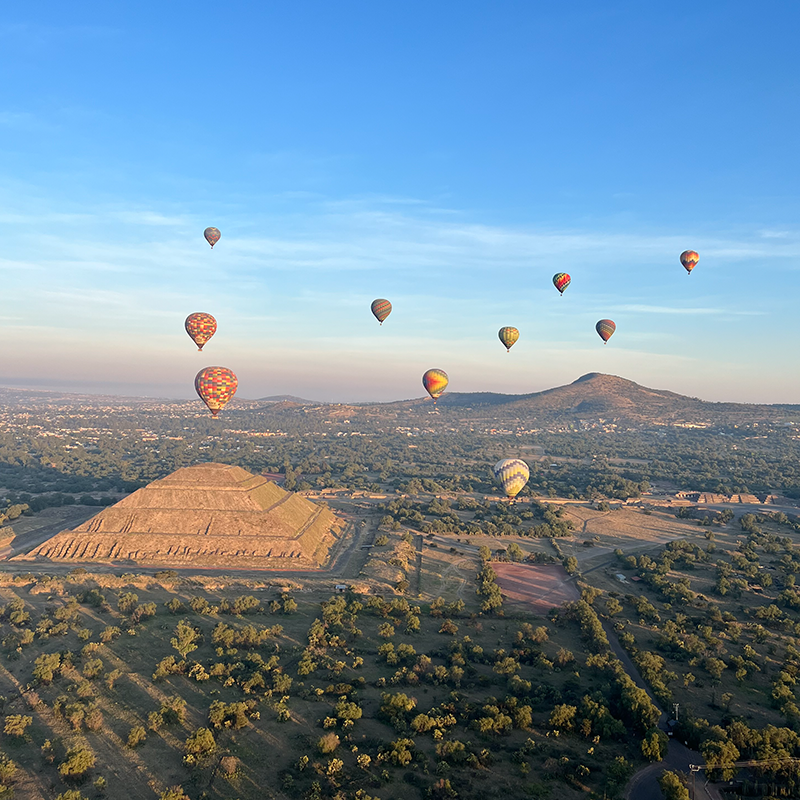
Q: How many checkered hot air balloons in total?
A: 2